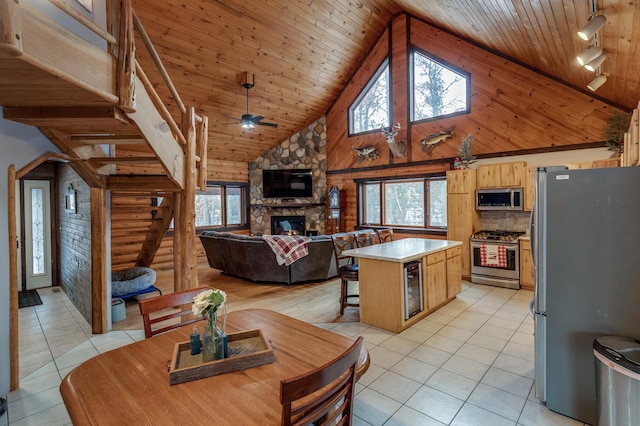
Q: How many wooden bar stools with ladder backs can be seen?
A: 3